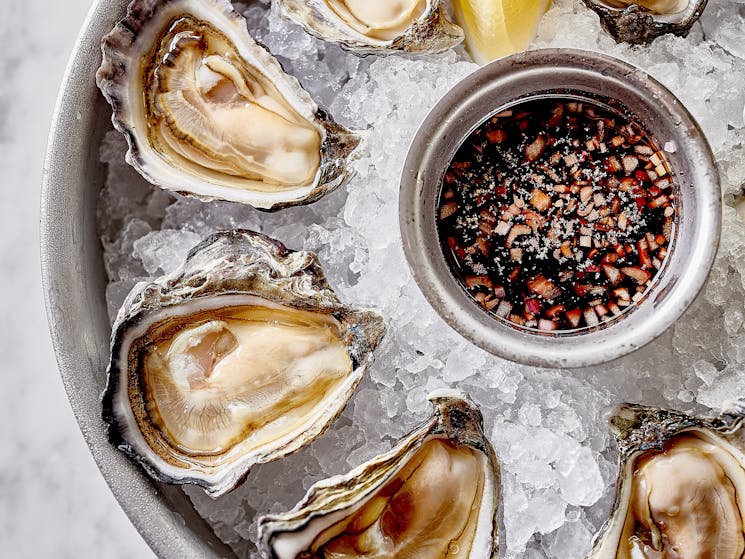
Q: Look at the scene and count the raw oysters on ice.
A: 6